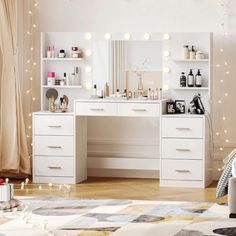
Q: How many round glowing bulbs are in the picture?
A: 11